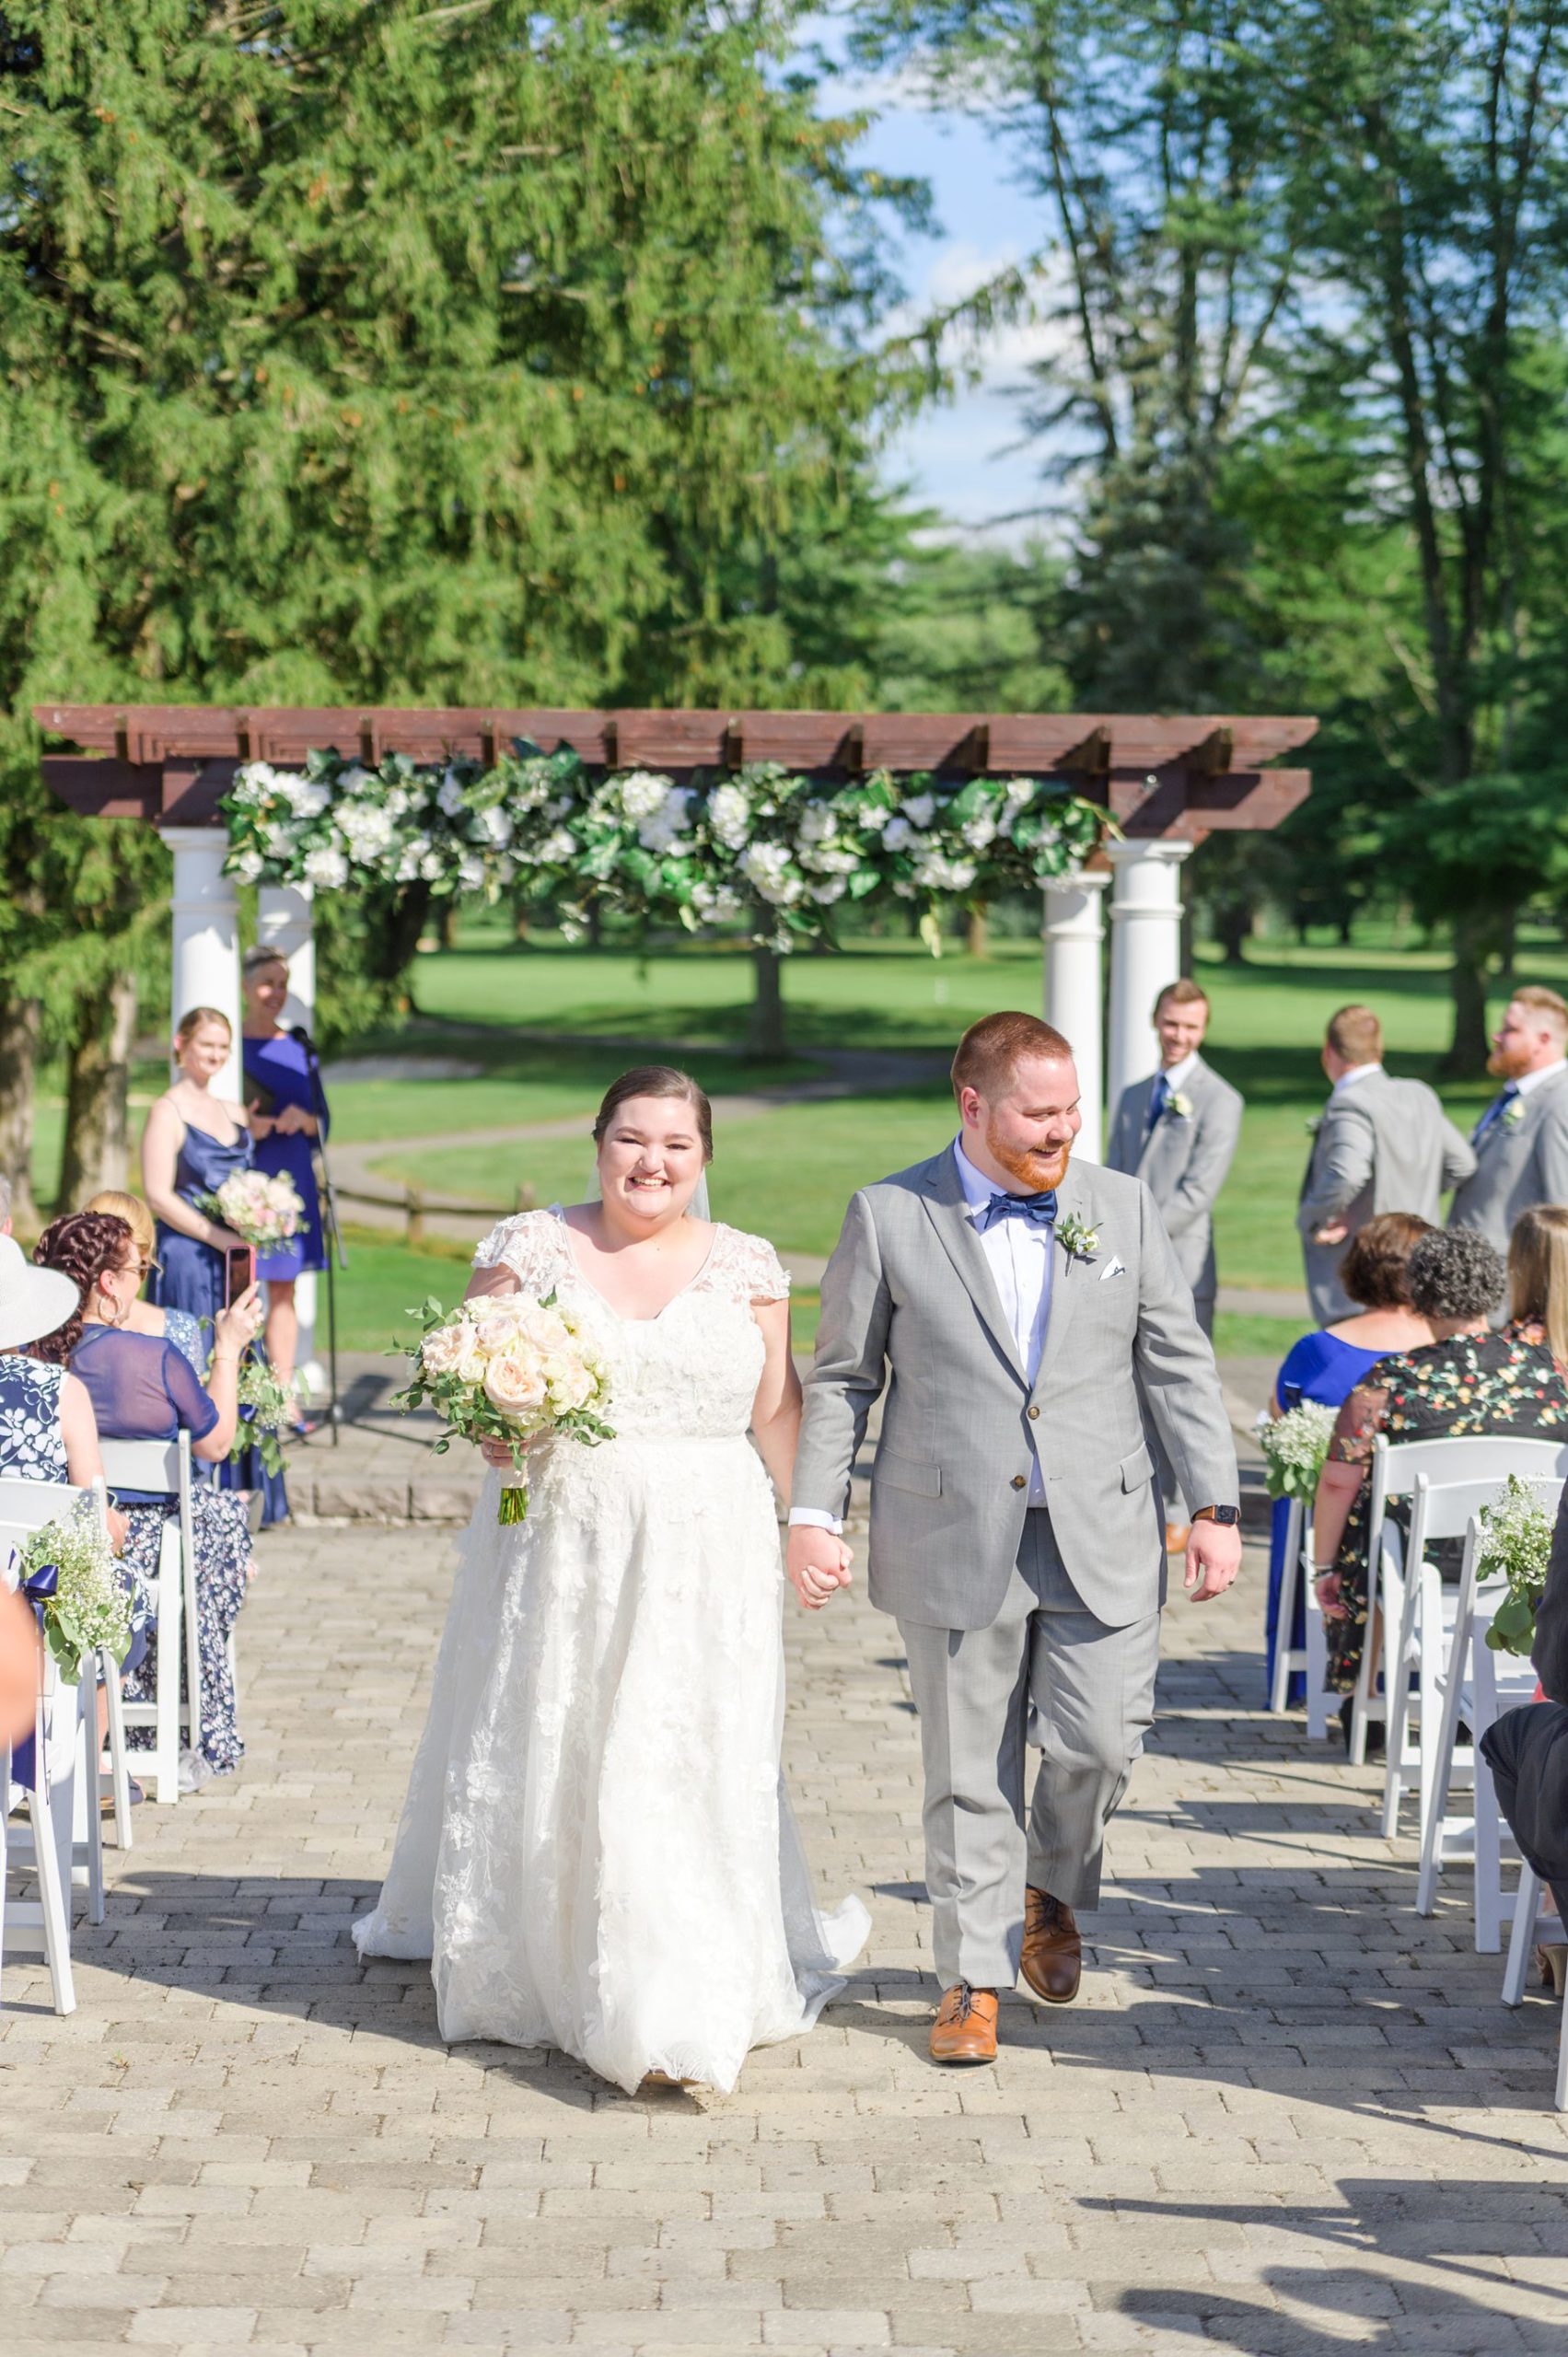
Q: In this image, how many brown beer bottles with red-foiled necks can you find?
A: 0